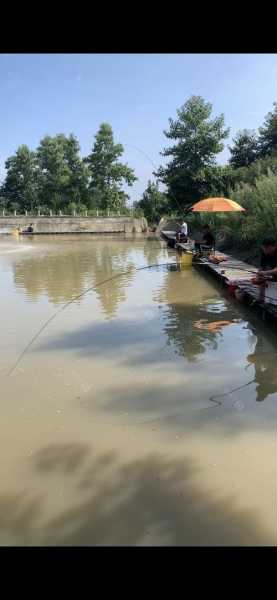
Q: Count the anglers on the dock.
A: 3